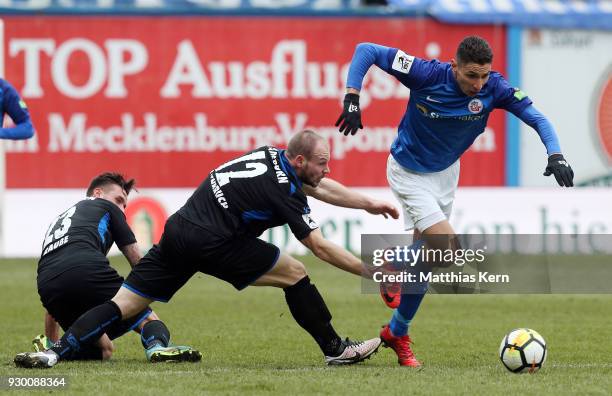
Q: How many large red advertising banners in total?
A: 1